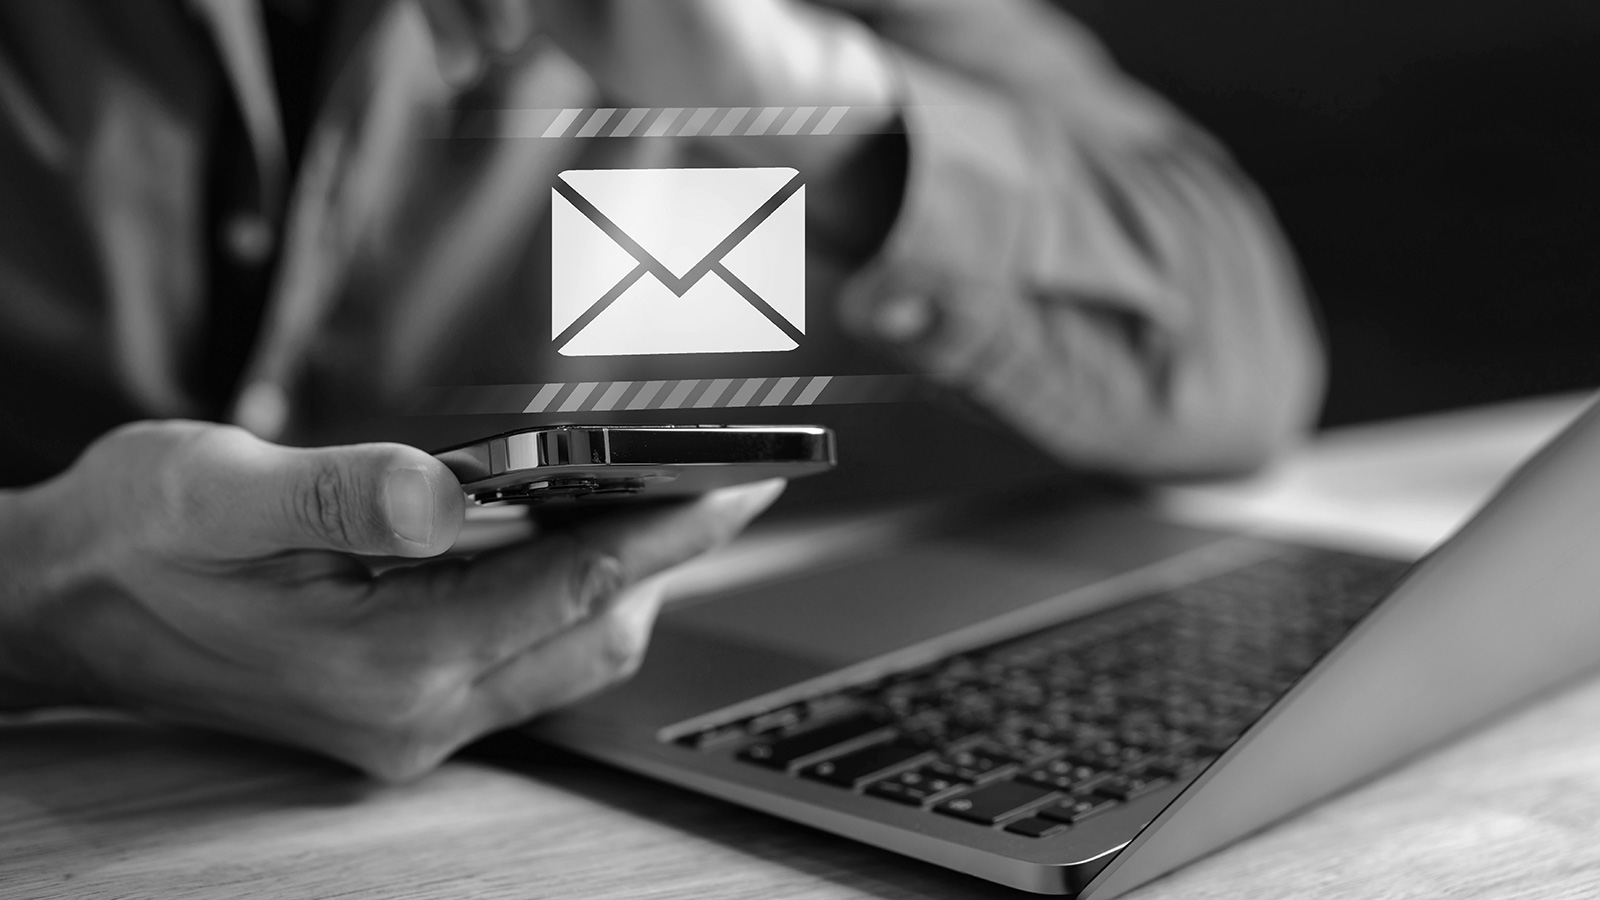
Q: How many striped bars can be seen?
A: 2